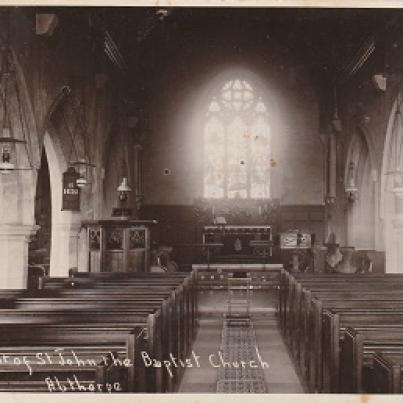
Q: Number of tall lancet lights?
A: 3